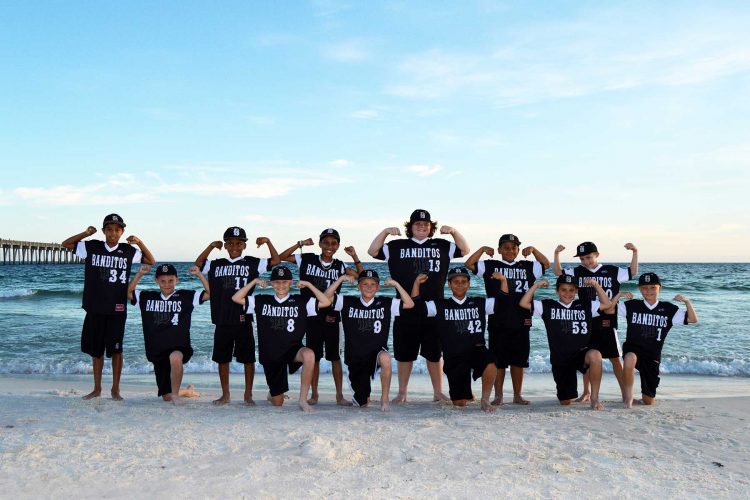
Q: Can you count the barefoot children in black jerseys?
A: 12